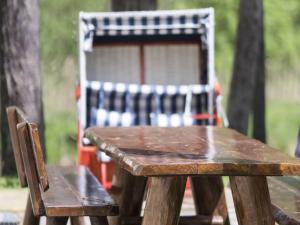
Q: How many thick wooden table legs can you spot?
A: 4